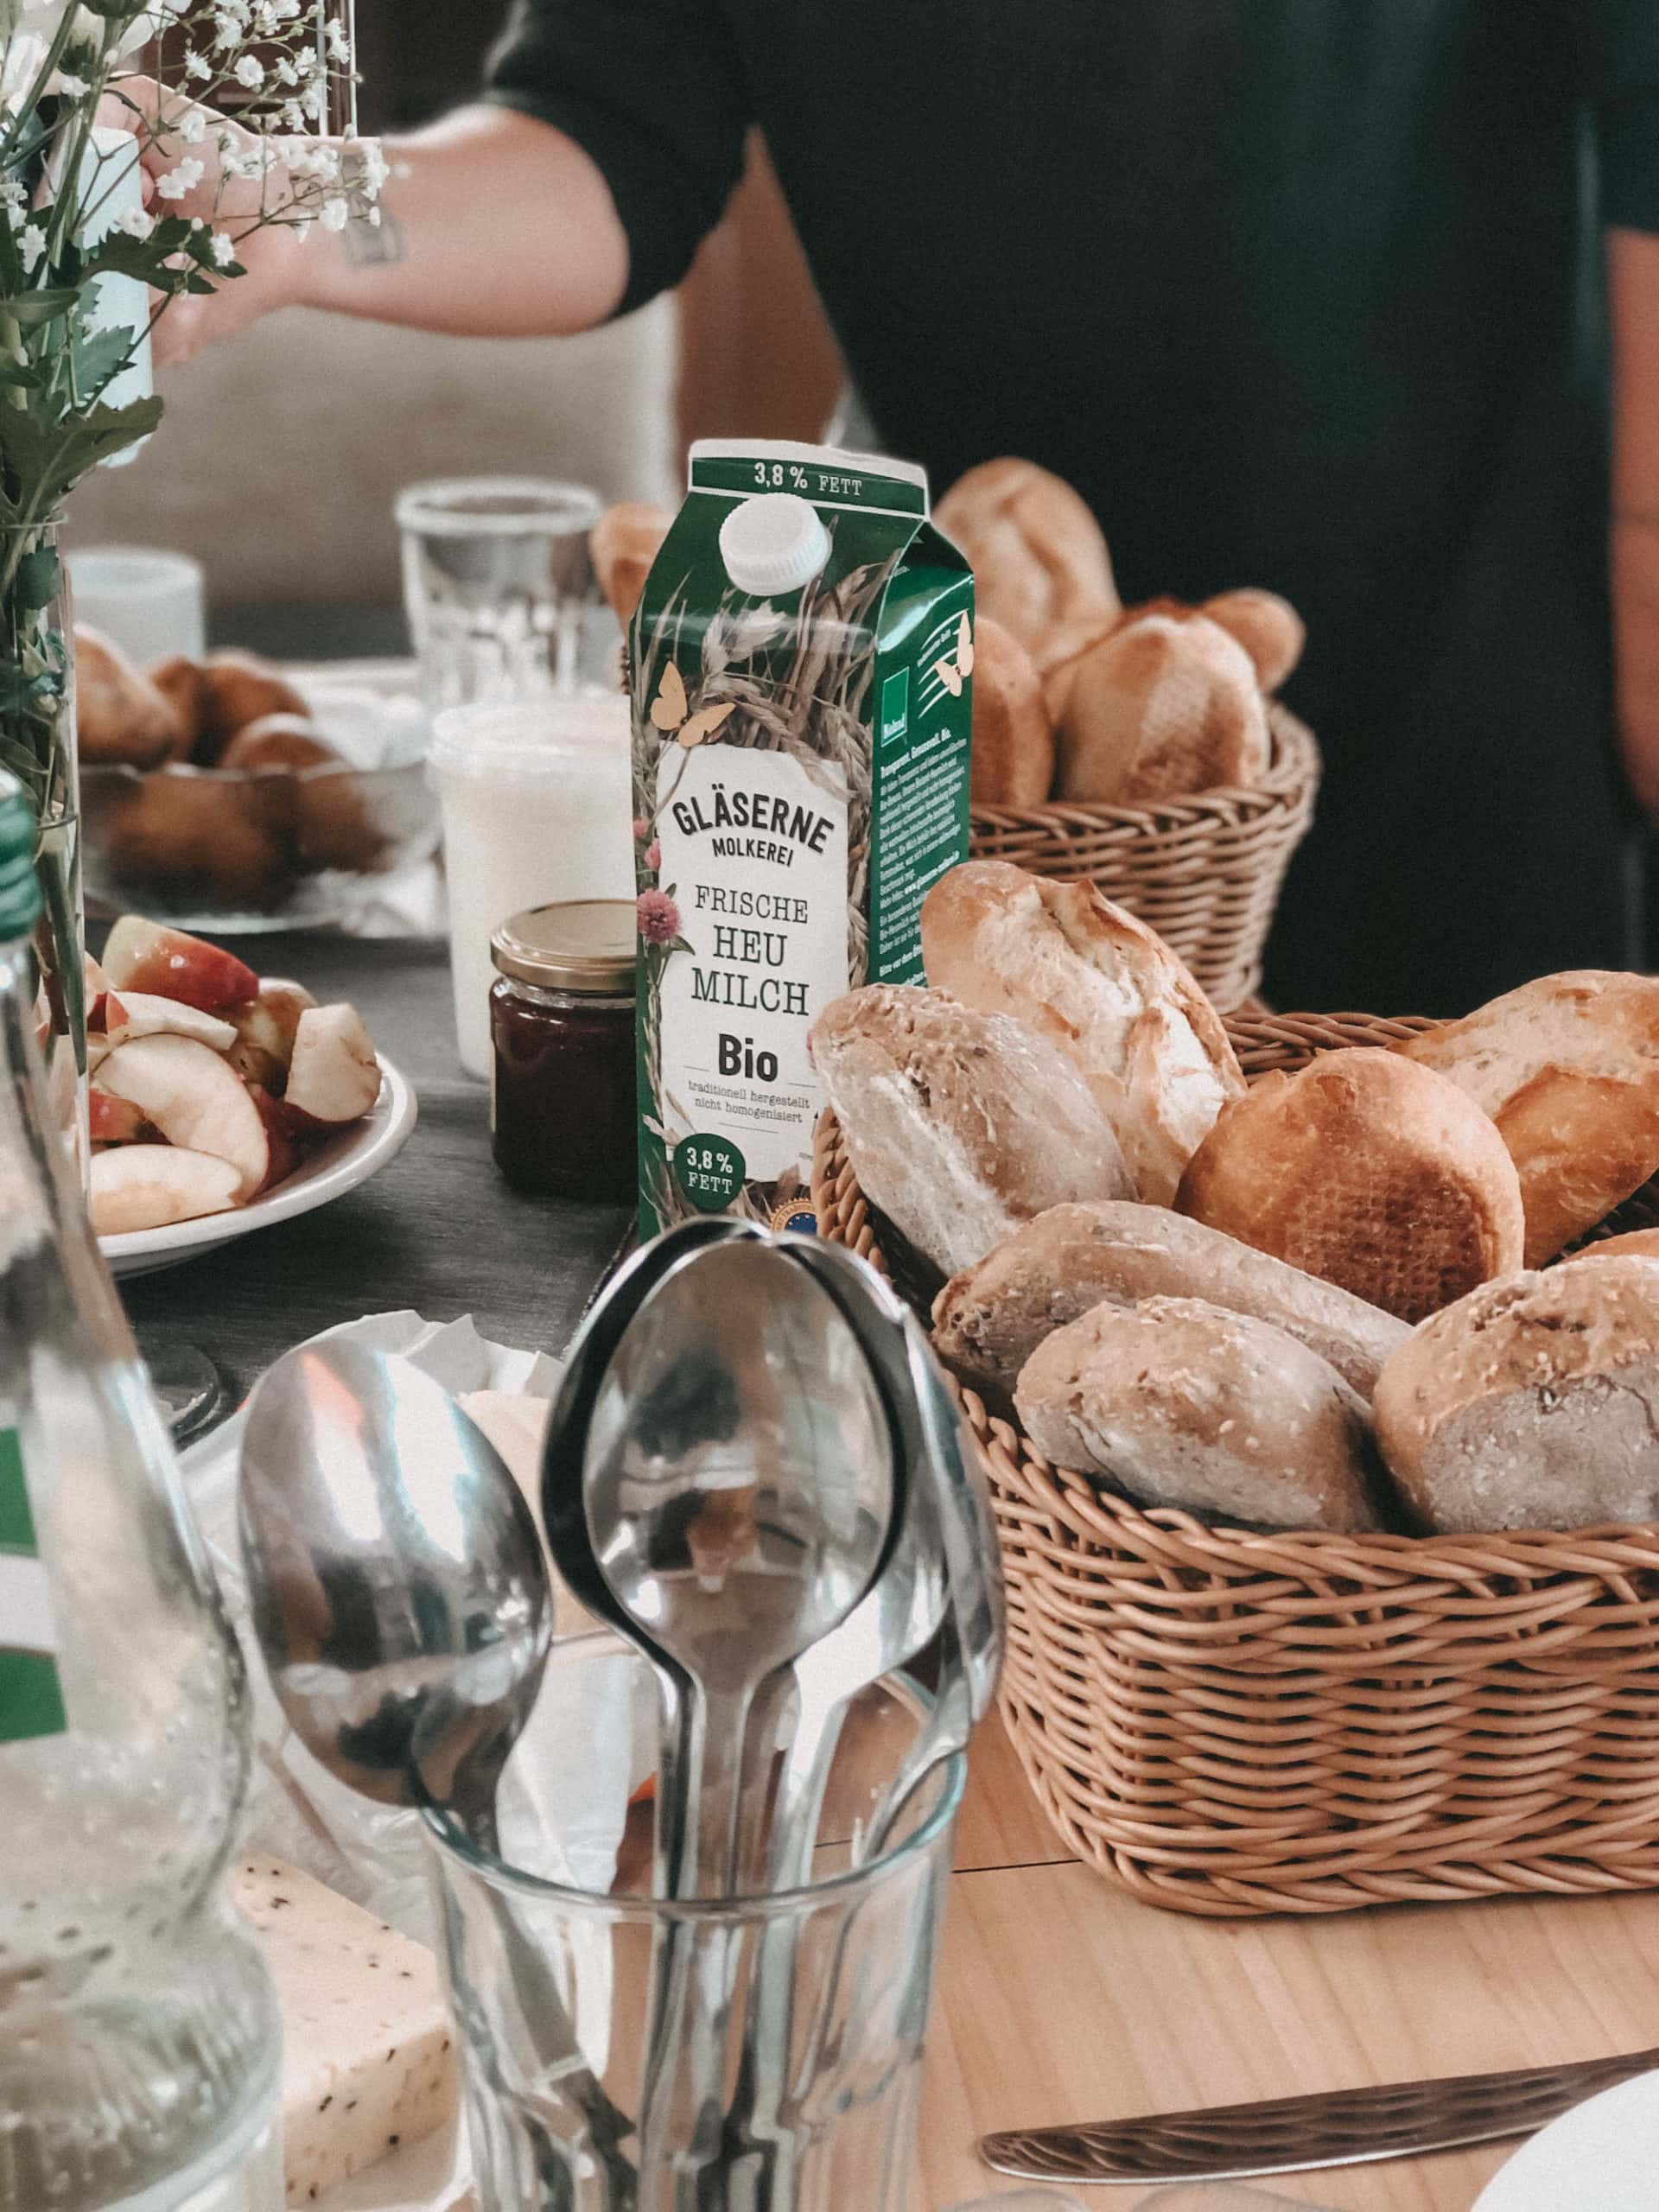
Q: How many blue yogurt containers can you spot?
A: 0